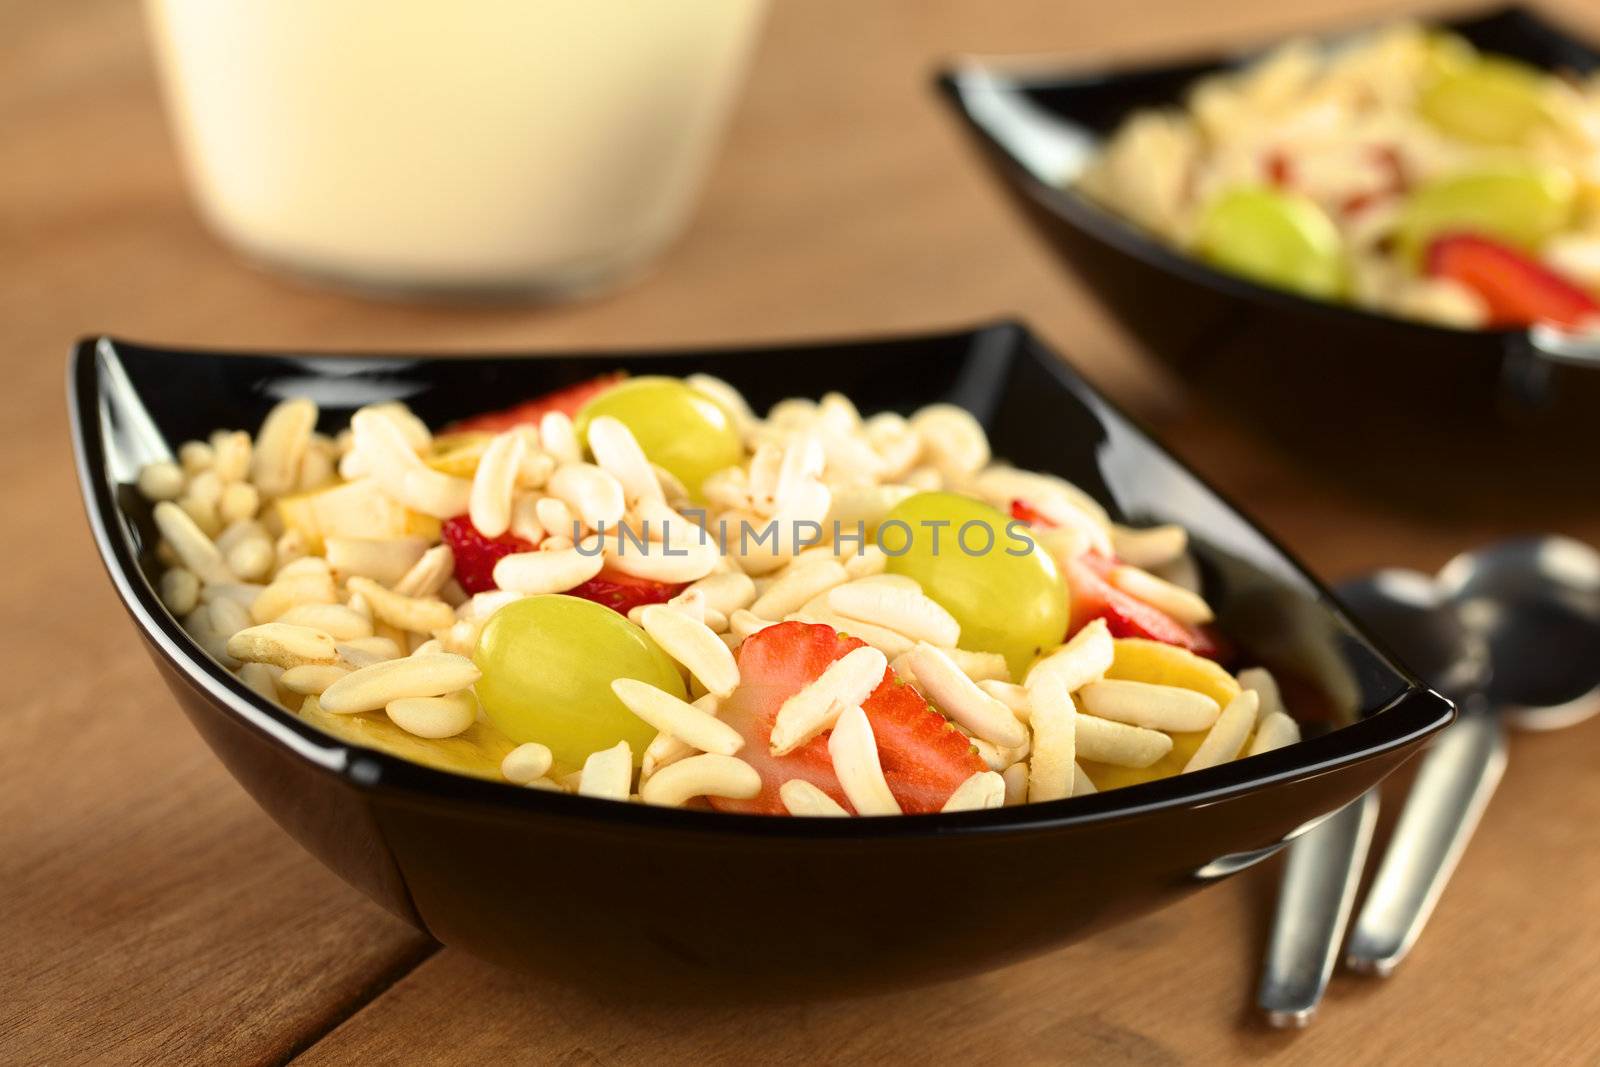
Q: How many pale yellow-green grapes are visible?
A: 6